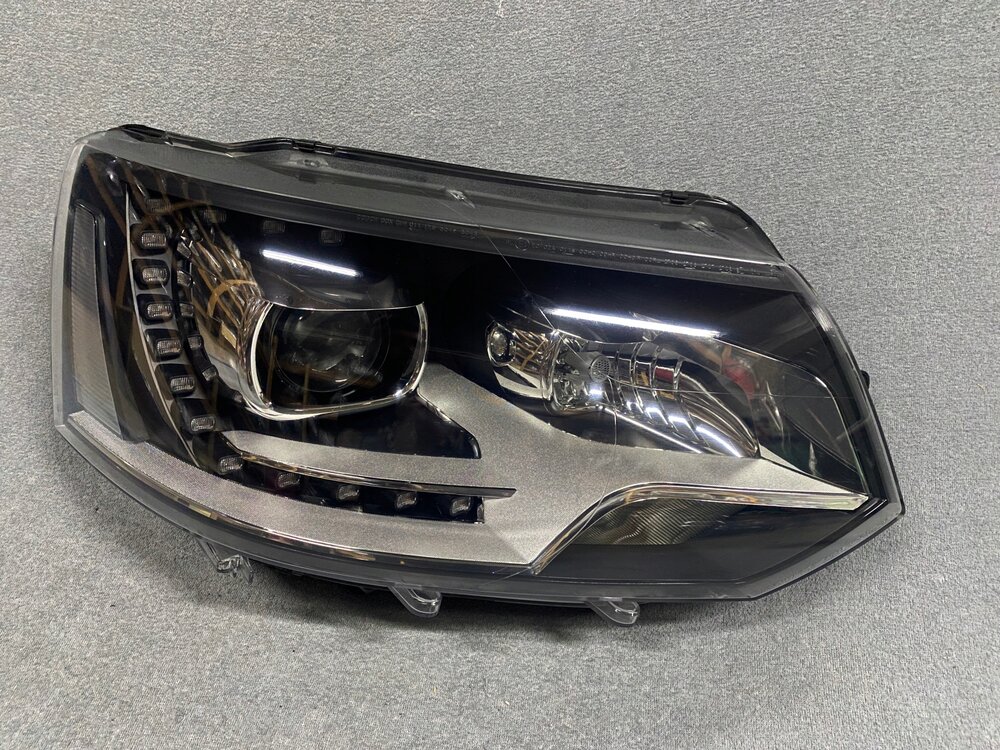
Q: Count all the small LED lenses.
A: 15